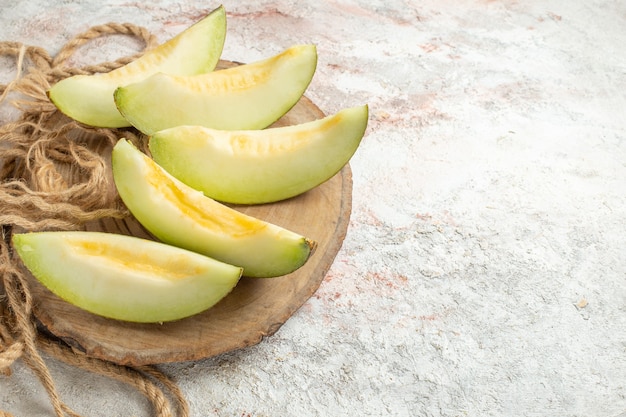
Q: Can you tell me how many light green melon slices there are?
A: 5